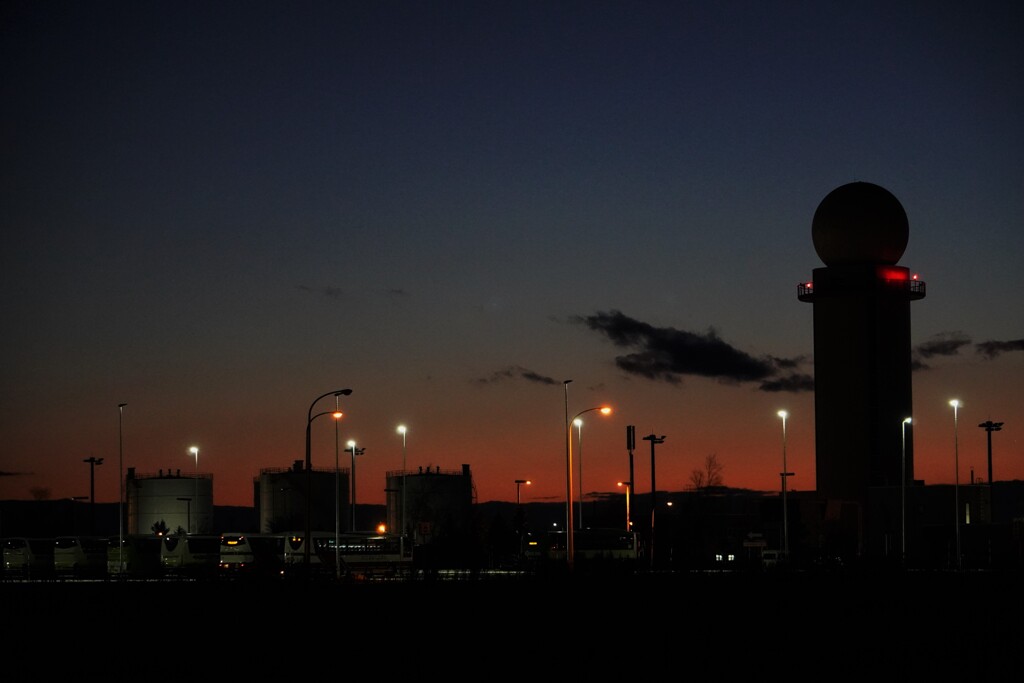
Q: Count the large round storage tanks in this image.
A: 3